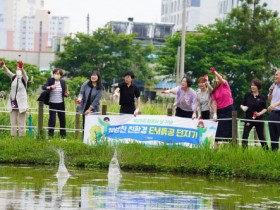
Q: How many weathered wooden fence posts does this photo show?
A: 5